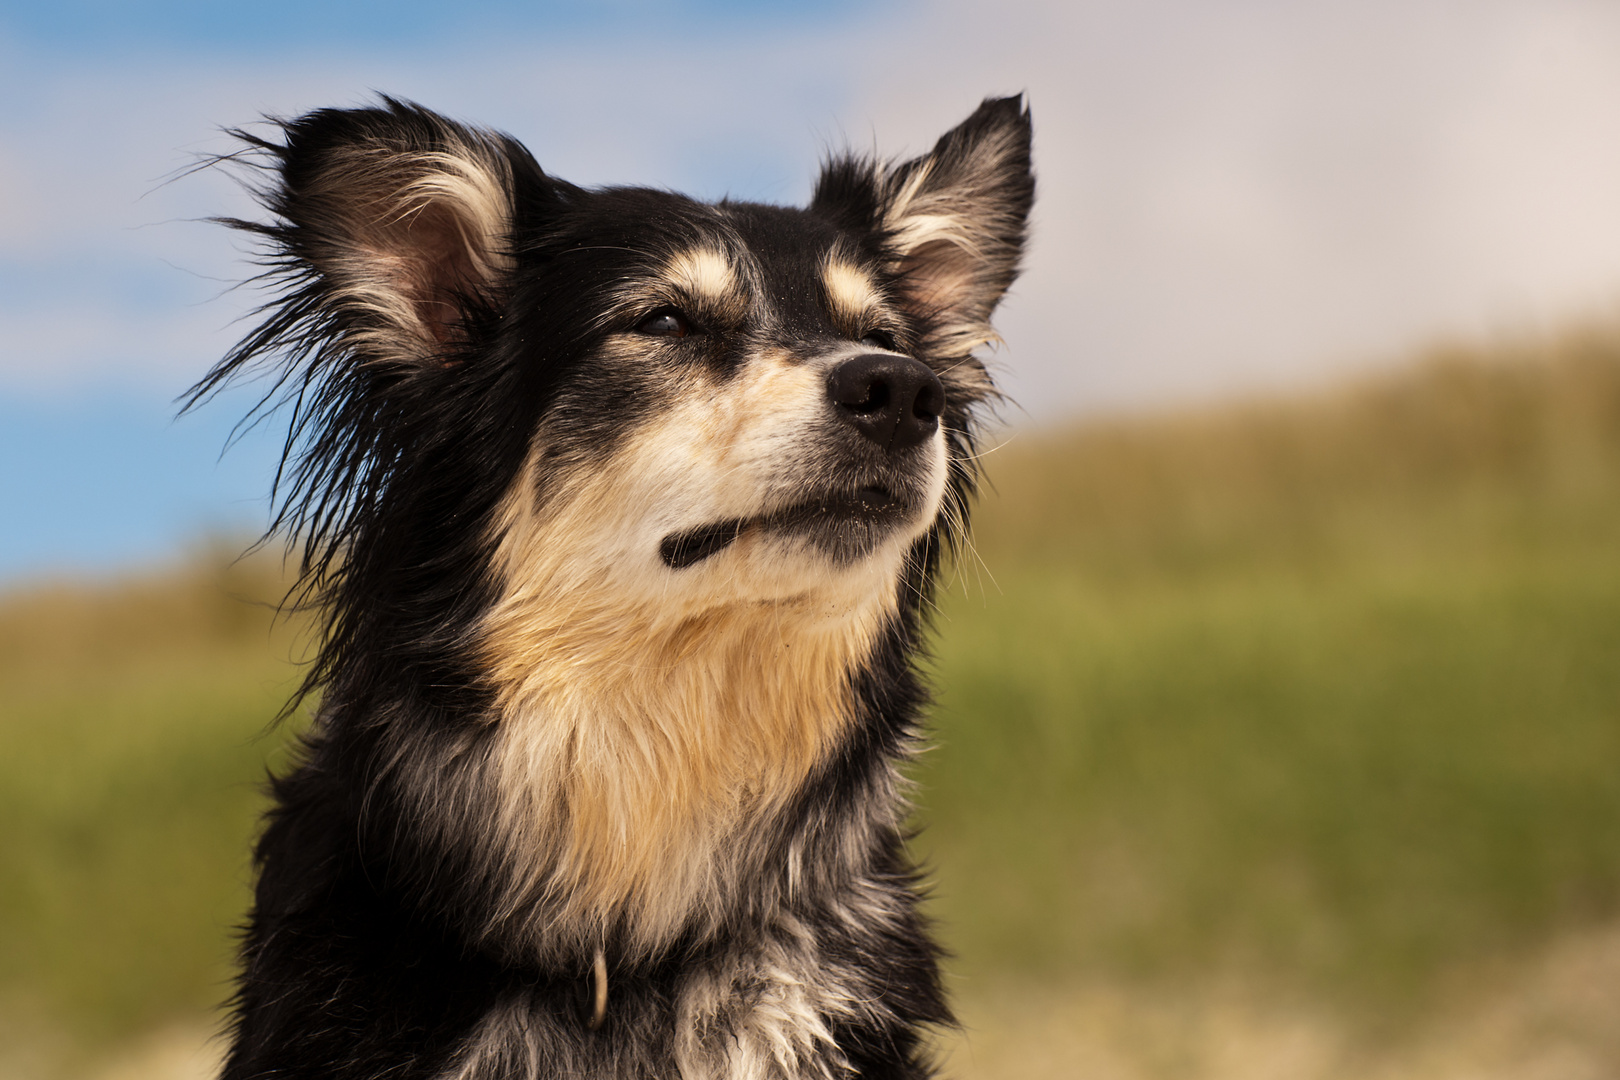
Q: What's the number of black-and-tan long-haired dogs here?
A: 1